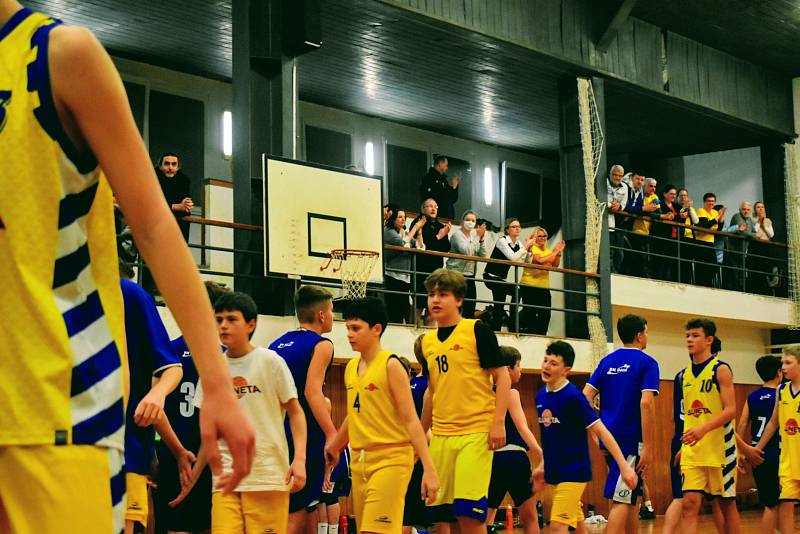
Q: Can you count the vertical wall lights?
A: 3